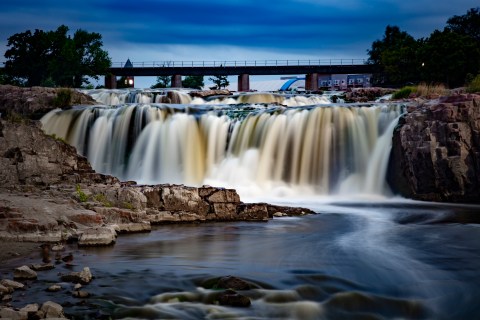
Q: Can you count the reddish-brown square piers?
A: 4